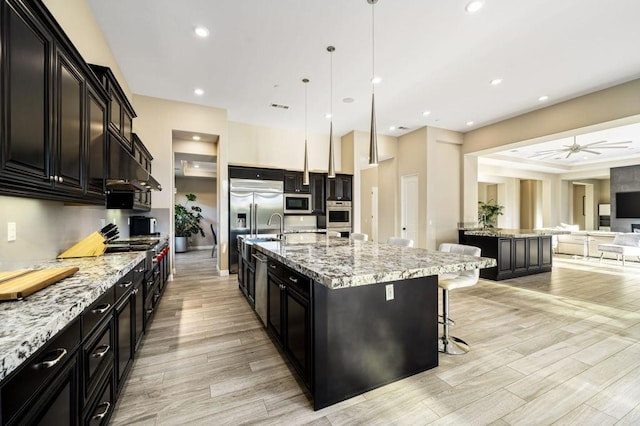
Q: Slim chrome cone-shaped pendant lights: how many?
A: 3